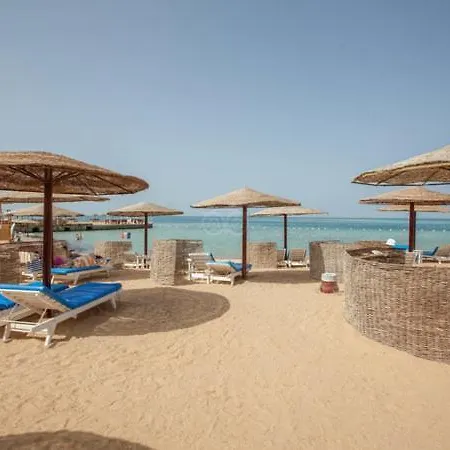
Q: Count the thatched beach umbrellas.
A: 9